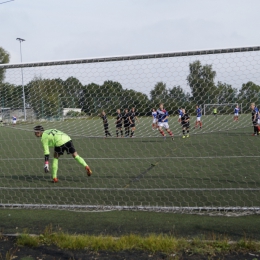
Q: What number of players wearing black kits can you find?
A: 6